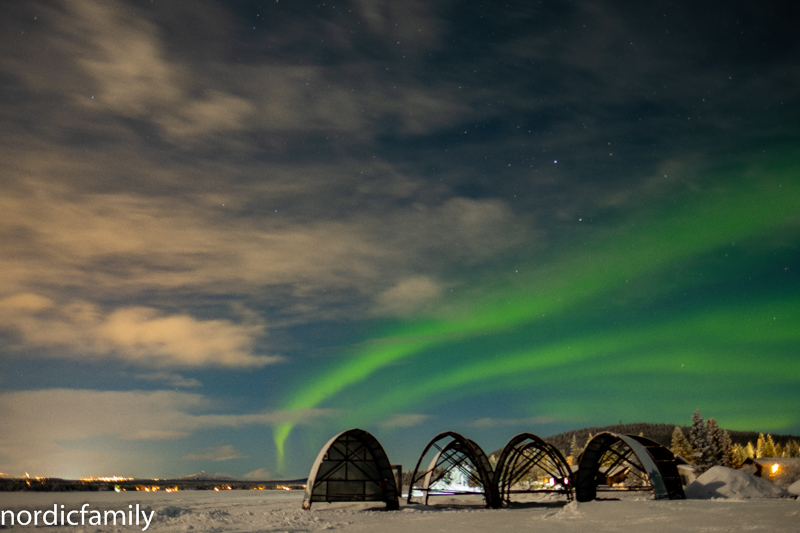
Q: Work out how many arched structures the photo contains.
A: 4